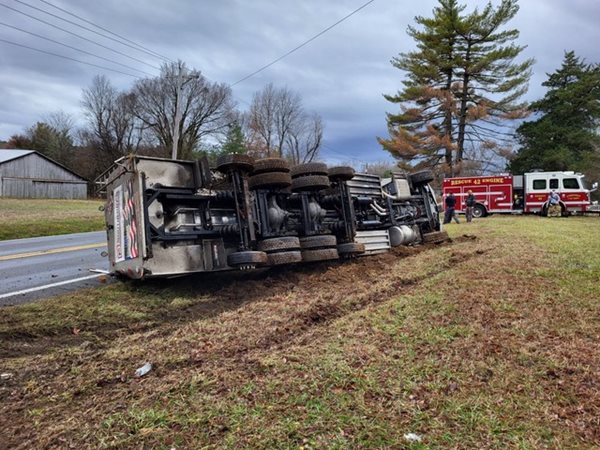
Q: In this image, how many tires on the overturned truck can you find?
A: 14